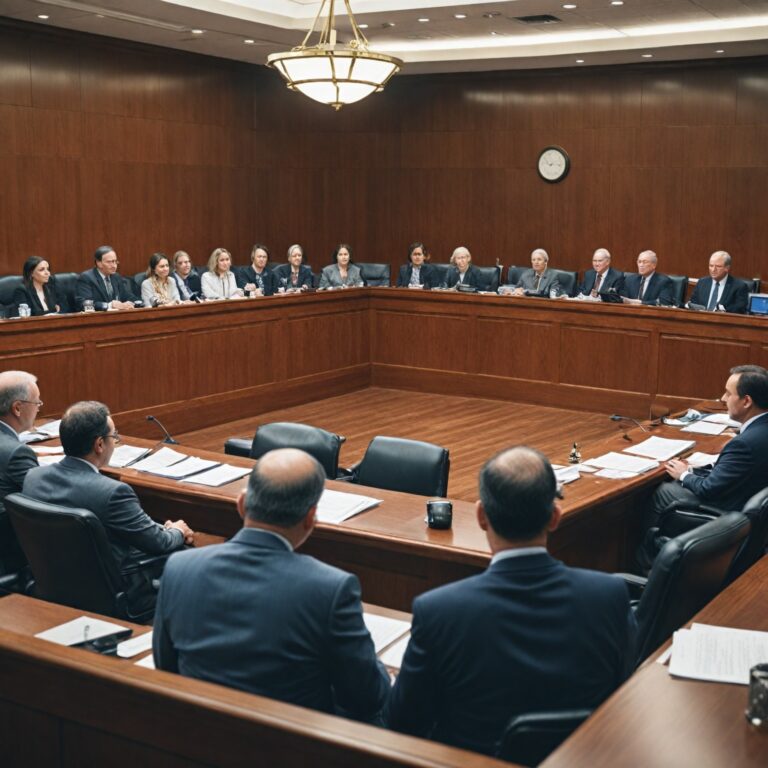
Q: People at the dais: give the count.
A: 14